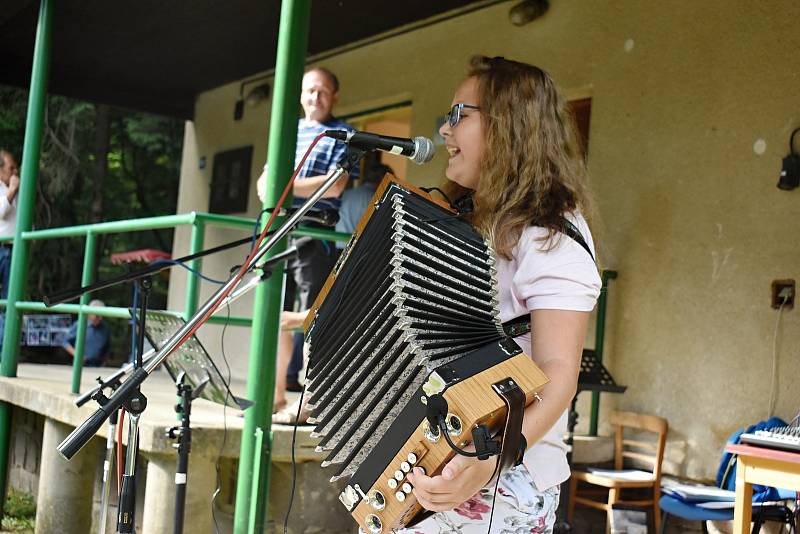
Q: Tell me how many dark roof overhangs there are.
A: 1